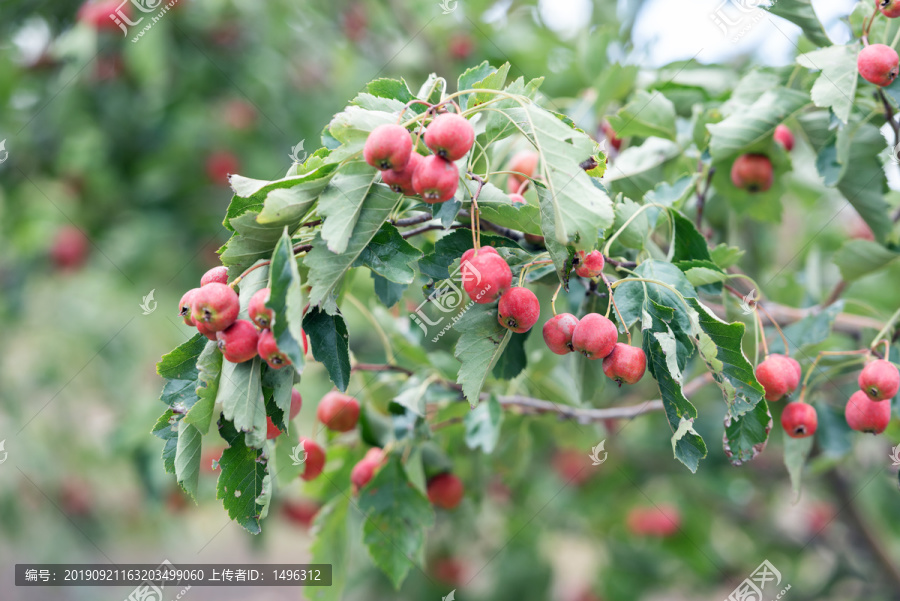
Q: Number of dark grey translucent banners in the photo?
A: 1